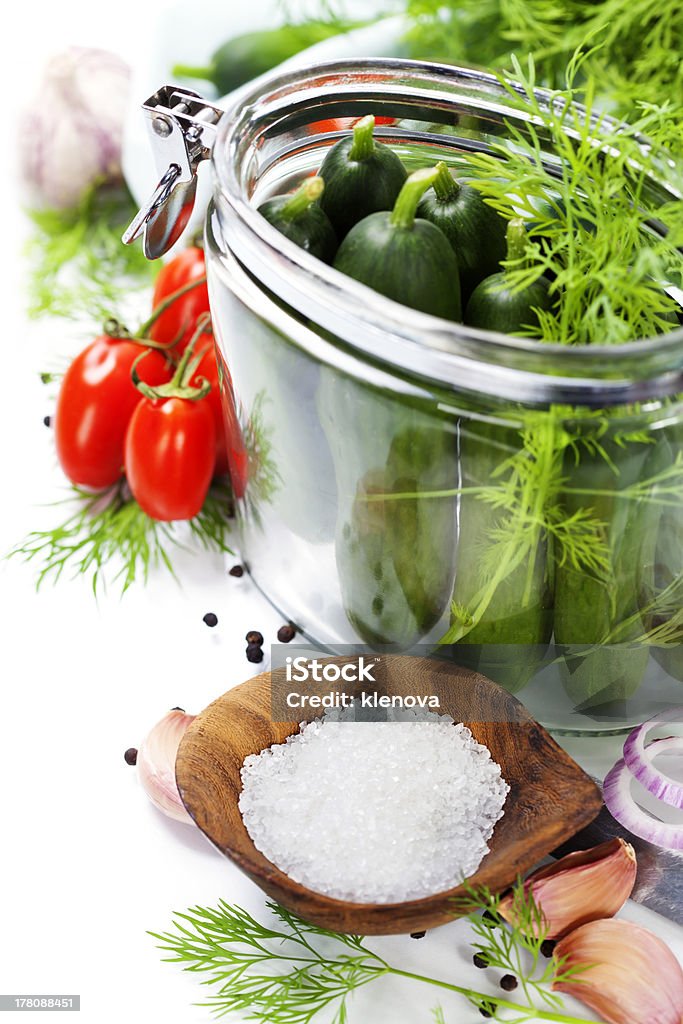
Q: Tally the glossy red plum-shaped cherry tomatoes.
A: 4